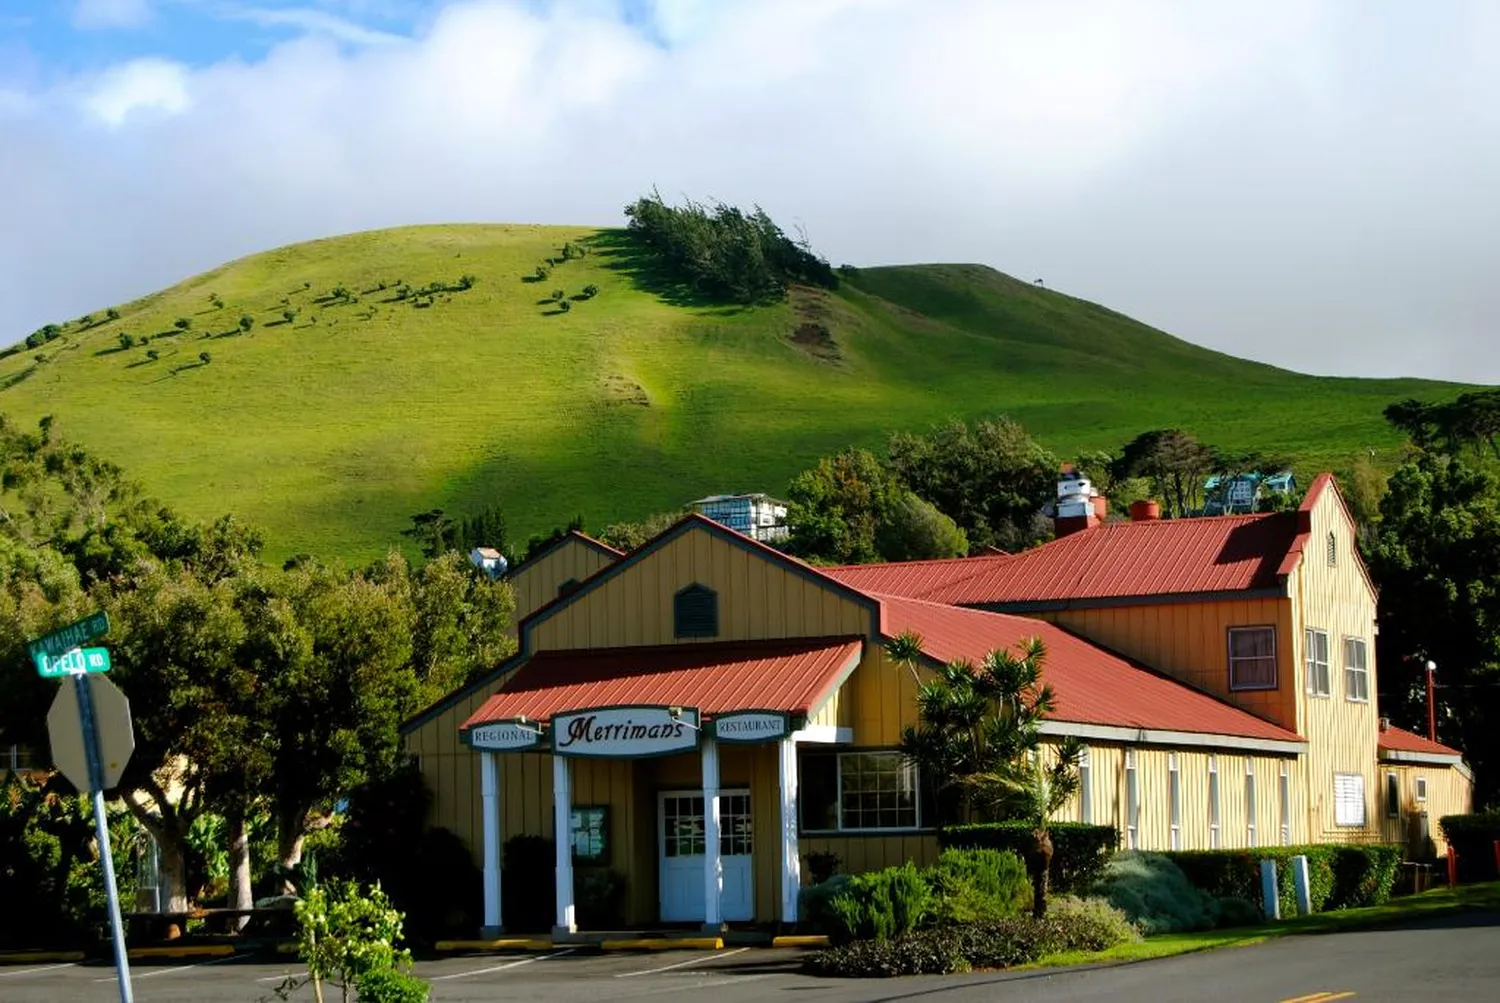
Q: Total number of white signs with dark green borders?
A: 3